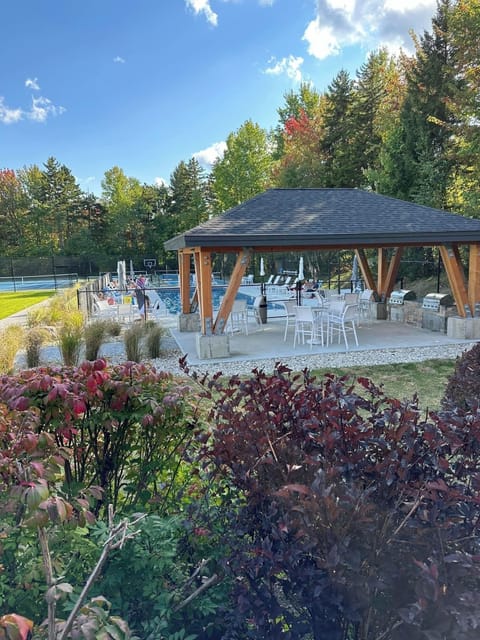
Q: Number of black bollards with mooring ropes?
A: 0